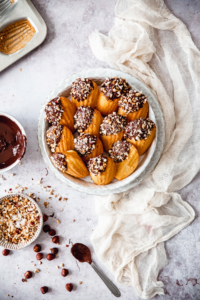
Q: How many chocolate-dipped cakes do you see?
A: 12